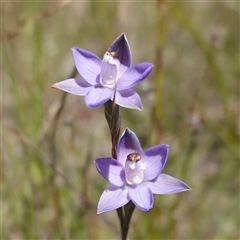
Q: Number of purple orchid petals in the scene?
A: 12